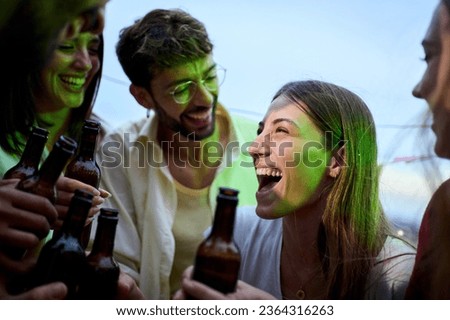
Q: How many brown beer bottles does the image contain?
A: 6